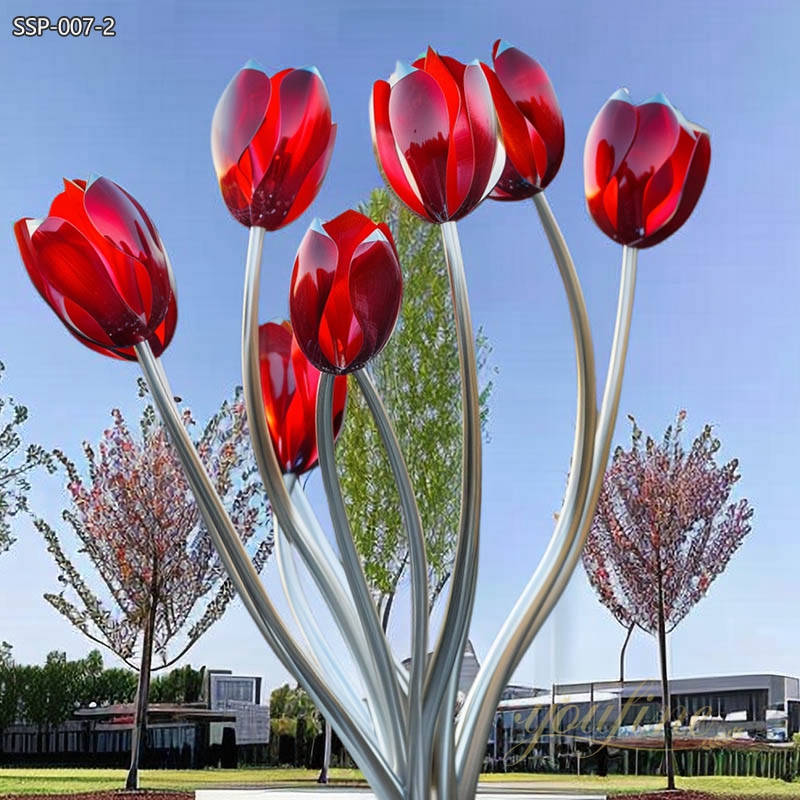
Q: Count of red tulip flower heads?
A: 7